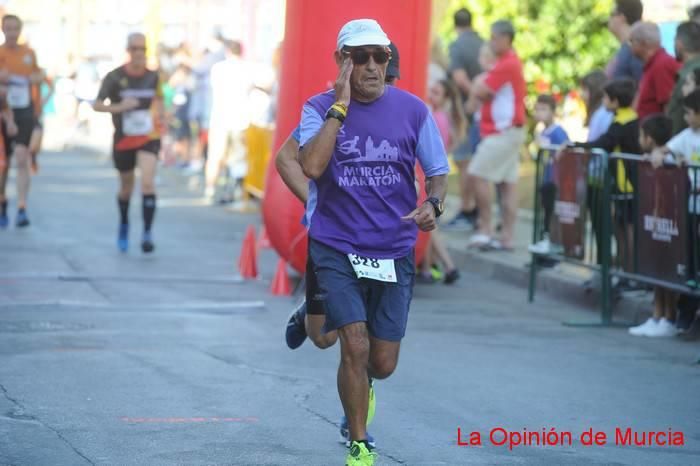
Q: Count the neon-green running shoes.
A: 2